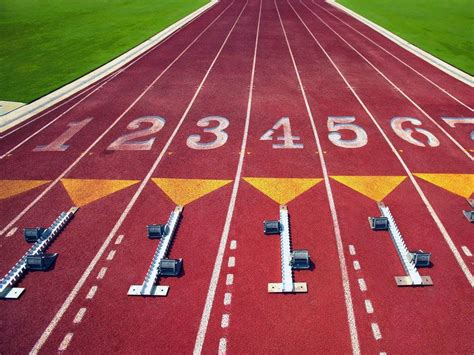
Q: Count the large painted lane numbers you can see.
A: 7